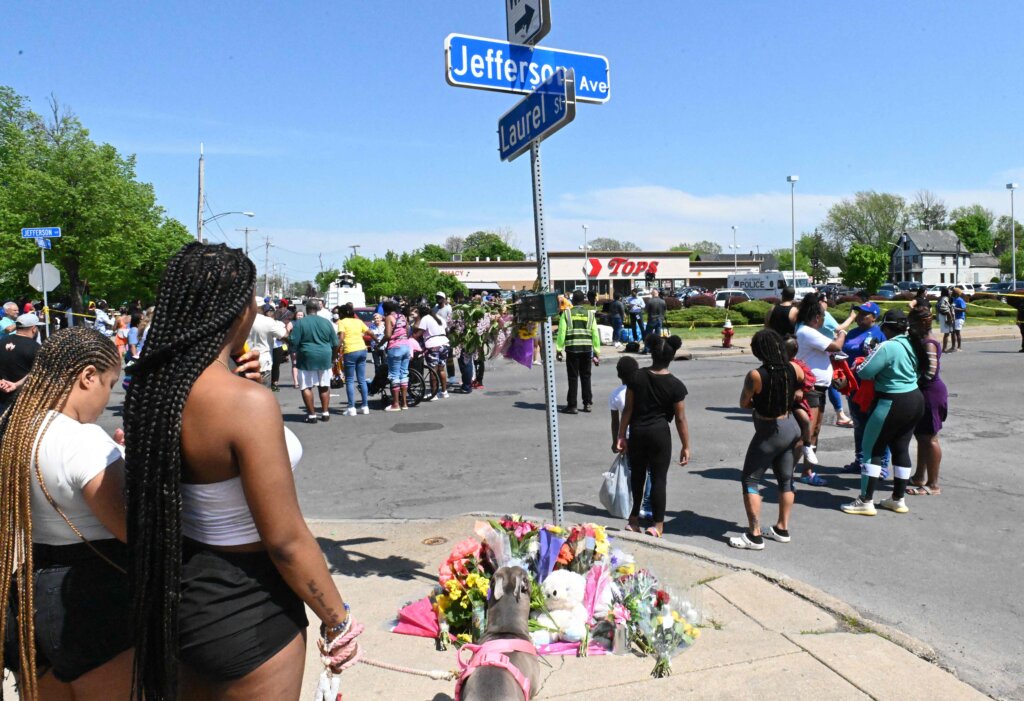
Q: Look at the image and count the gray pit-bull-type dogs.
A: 1